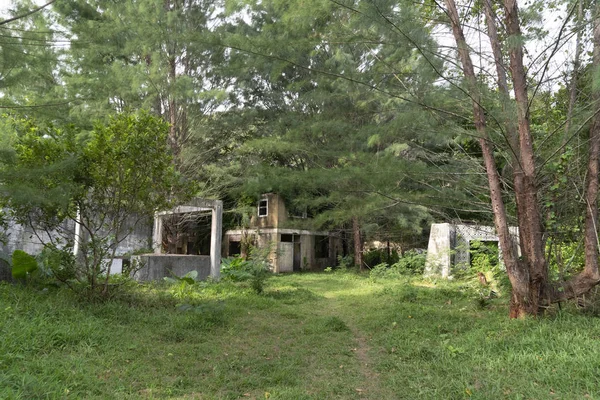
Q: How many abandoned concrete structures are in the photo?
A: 3